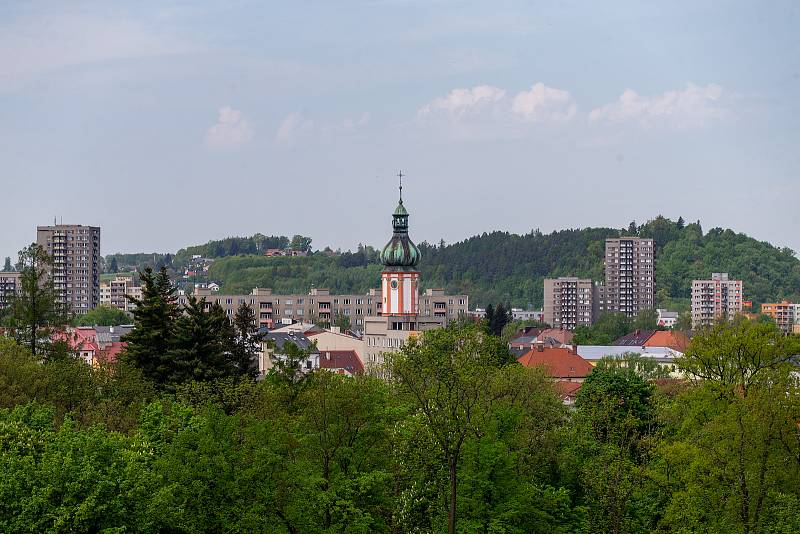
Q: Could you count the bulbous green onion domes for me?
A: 1